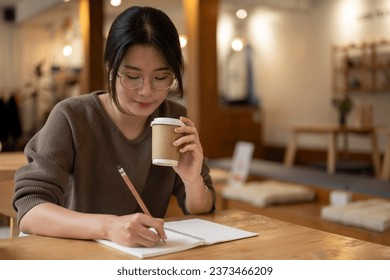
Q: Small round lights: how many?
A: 5